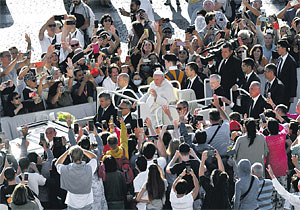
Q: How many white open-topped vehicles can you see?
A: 1